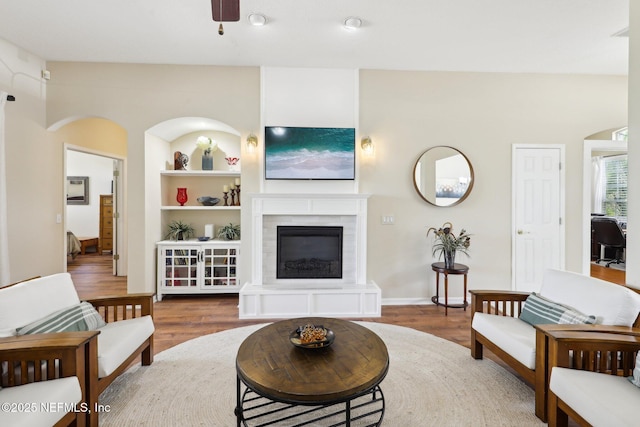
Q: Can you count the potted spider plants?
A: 2